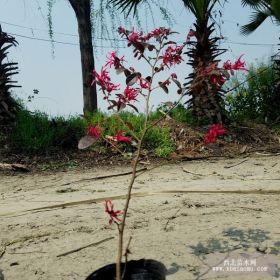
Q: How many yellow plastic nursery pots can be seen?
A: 0